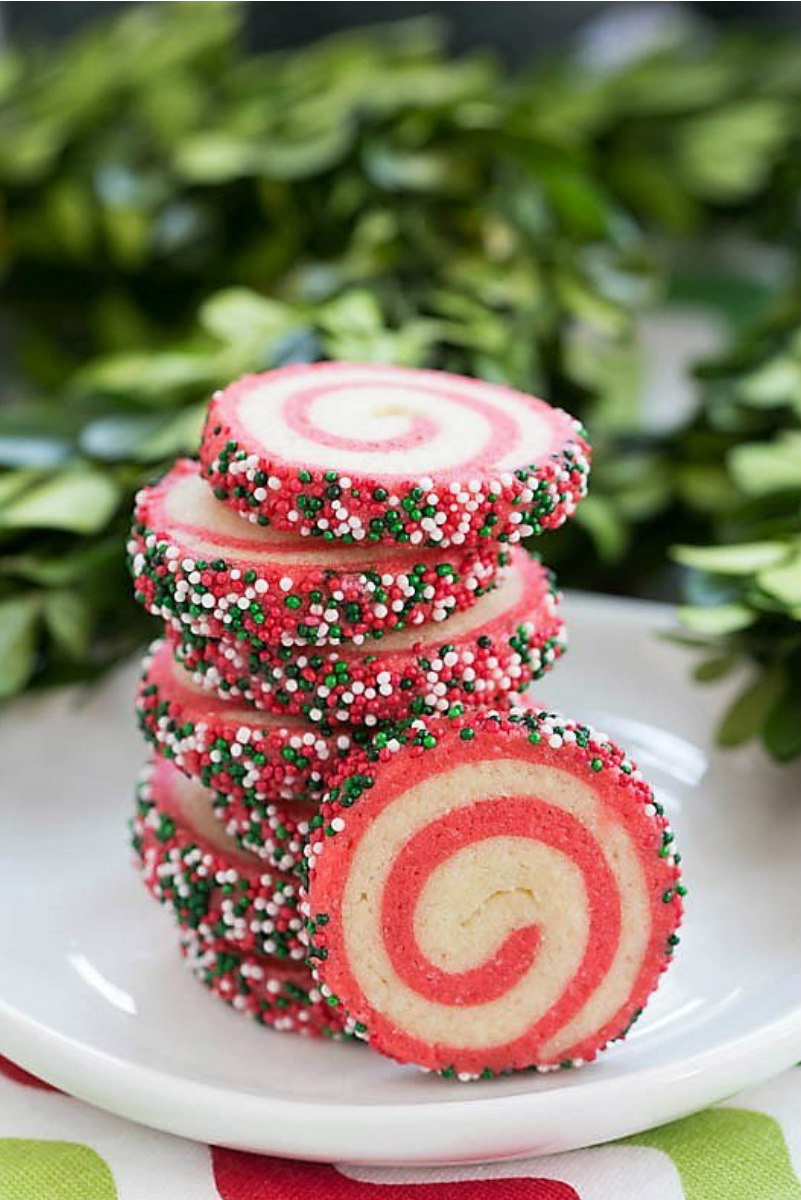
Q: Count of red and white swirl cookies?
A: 8